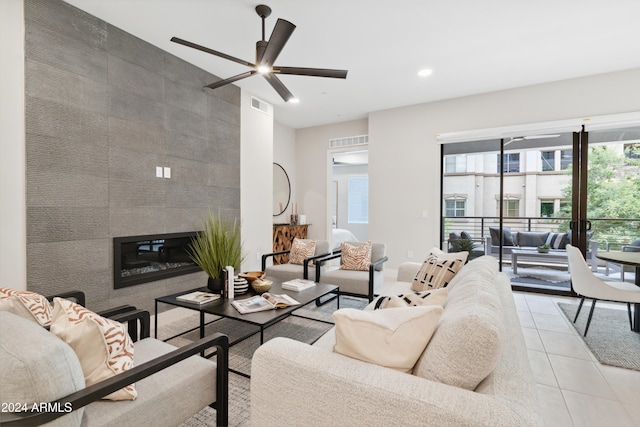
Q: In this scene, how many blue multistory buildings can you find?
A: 0